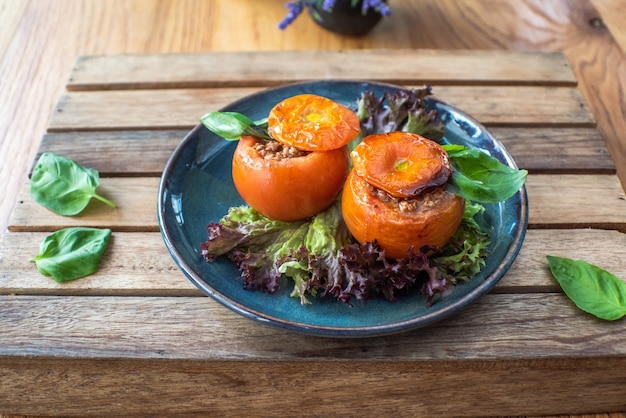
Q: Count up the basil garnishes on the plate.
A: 2